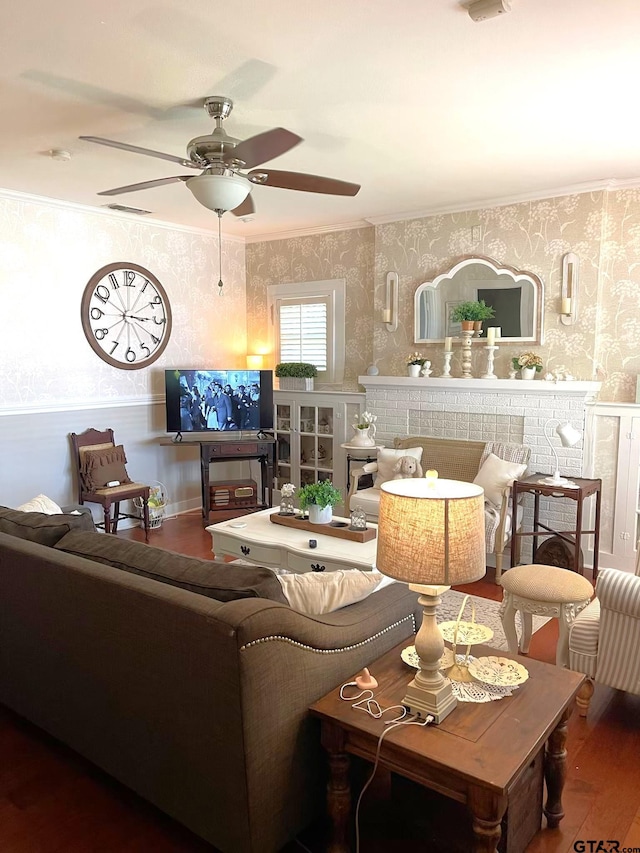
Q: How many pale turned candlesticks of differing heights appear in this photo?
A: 3